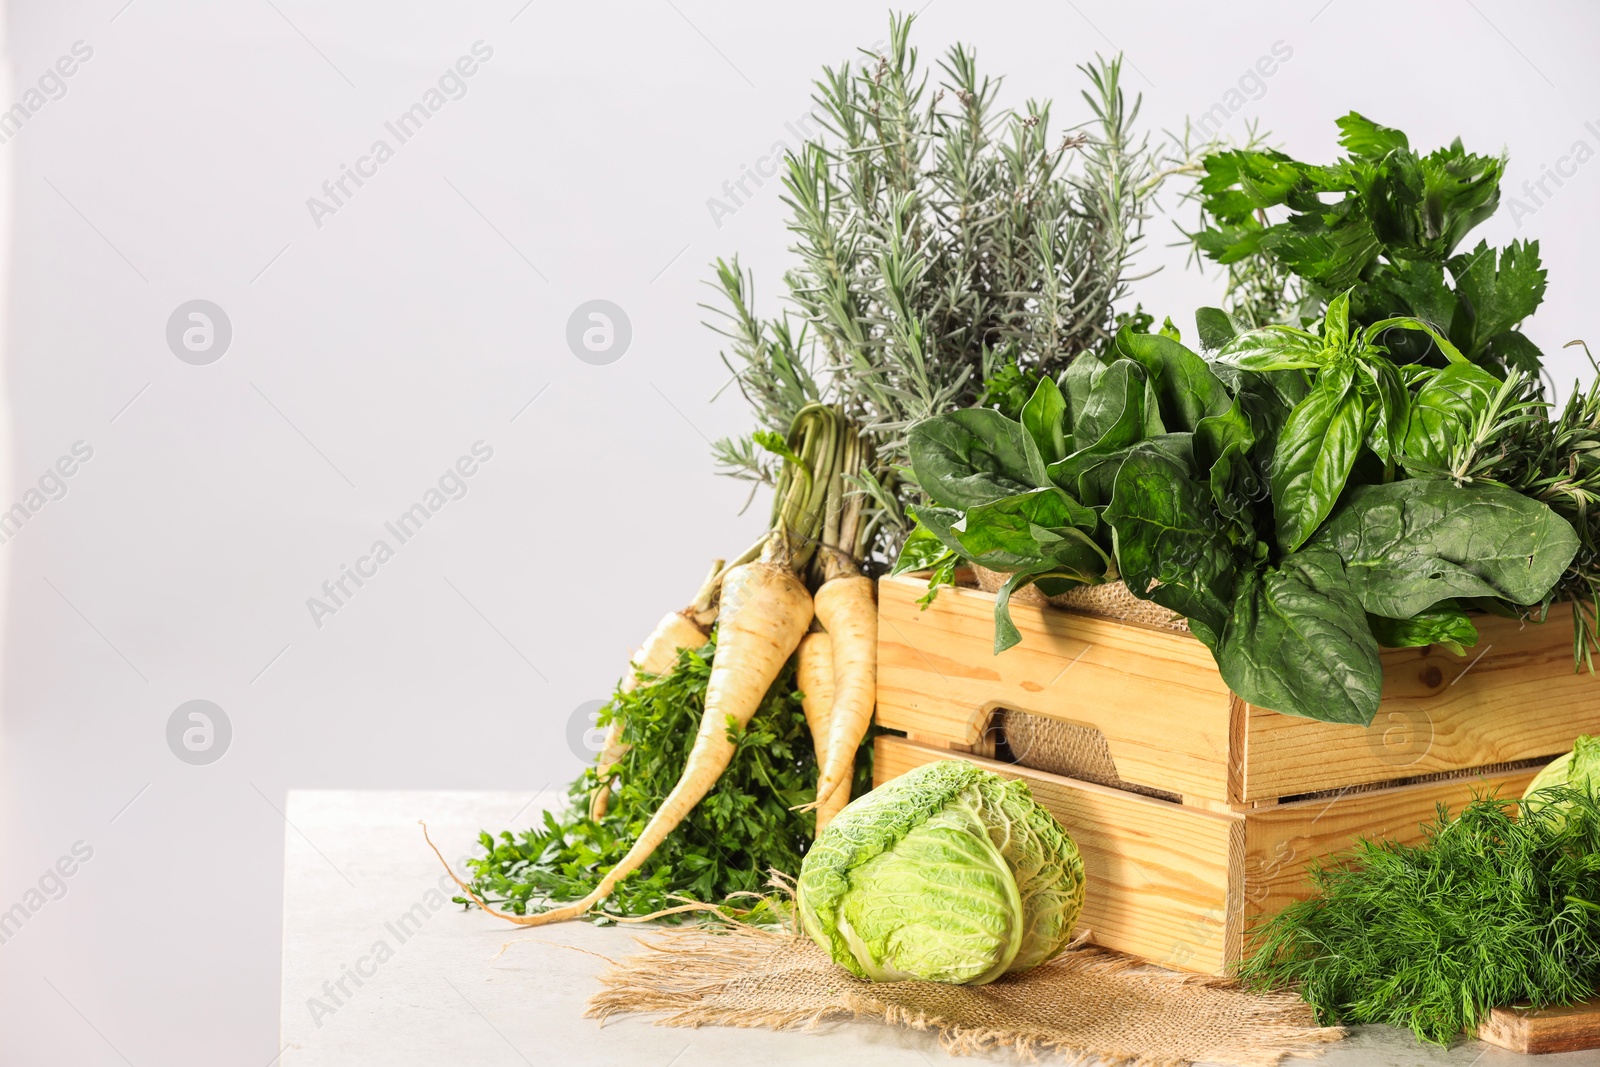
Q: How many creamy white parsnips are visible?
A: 4